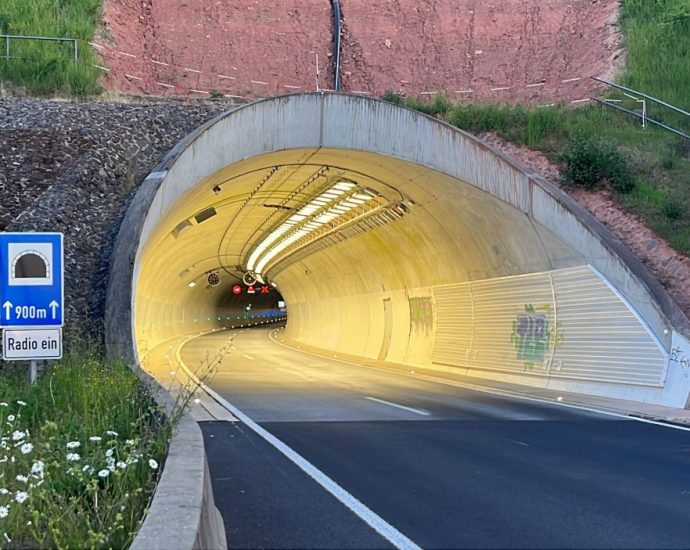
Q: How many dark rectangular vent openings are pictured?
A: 2